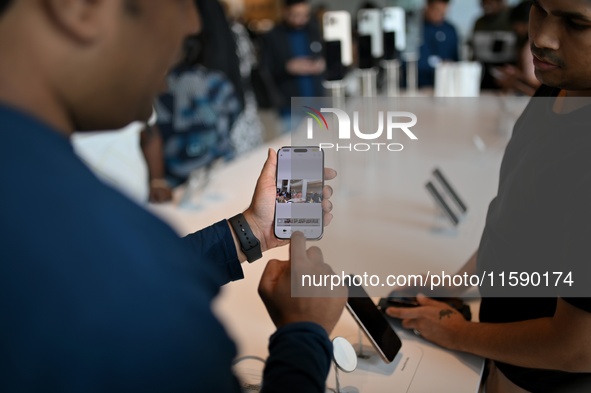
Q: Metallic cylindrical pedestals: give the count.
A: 4